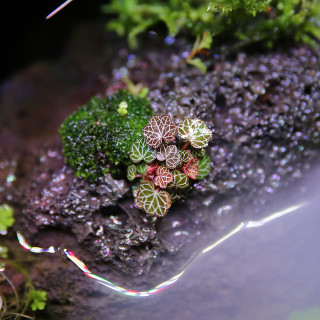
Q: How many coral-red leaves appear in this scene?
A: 2